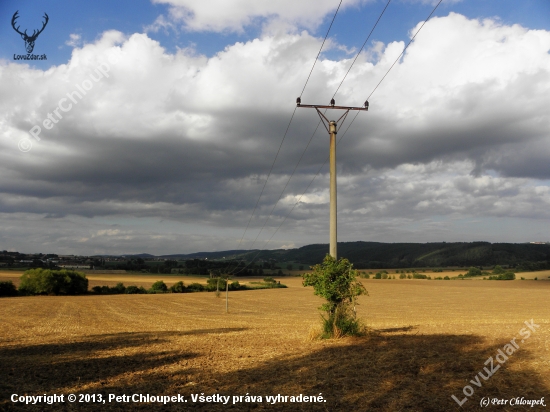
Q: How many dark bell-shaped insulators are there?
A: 3